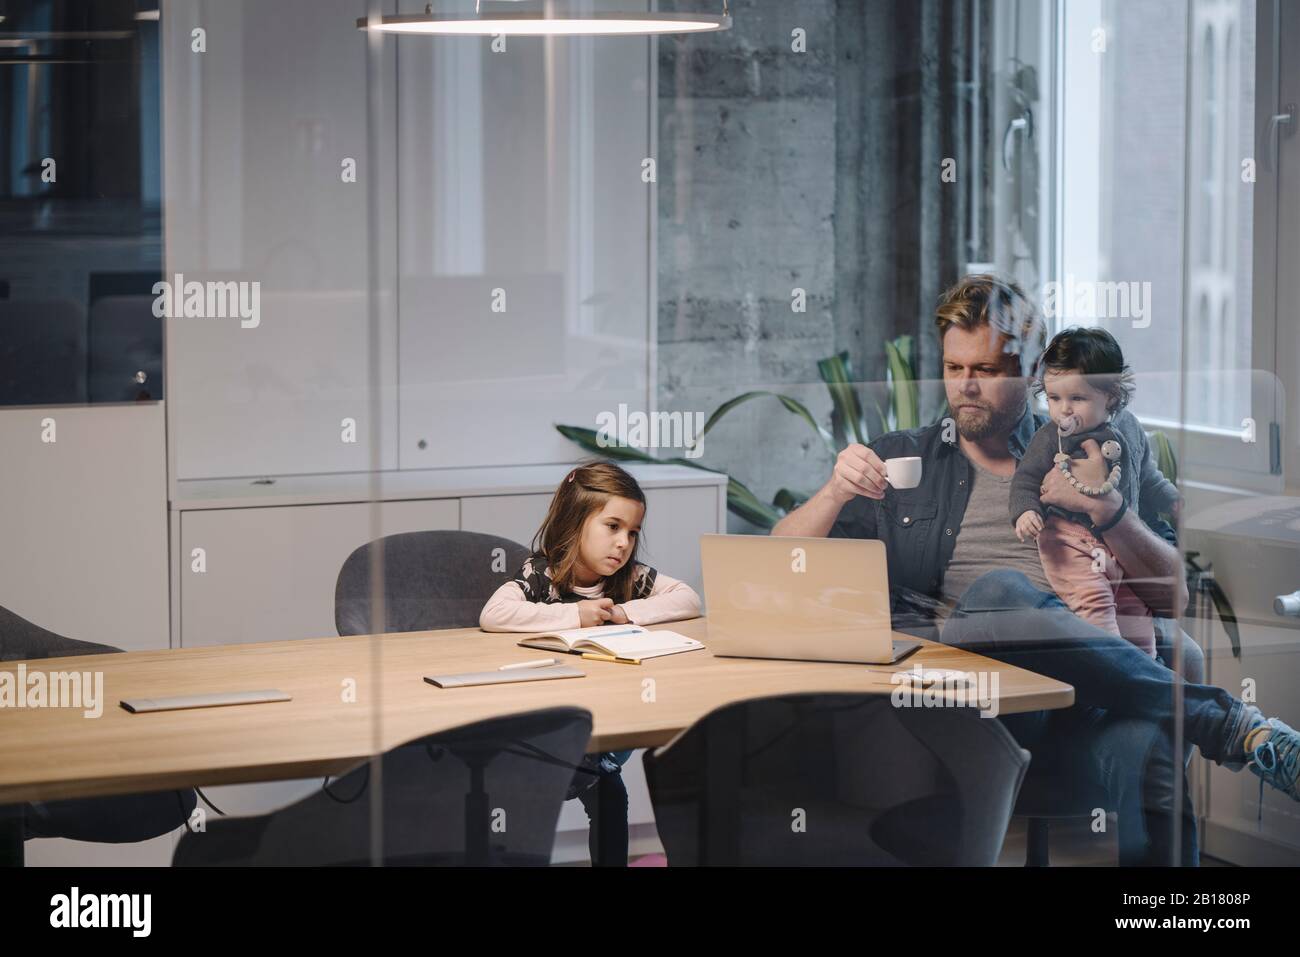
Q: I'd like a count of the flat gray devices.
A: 2